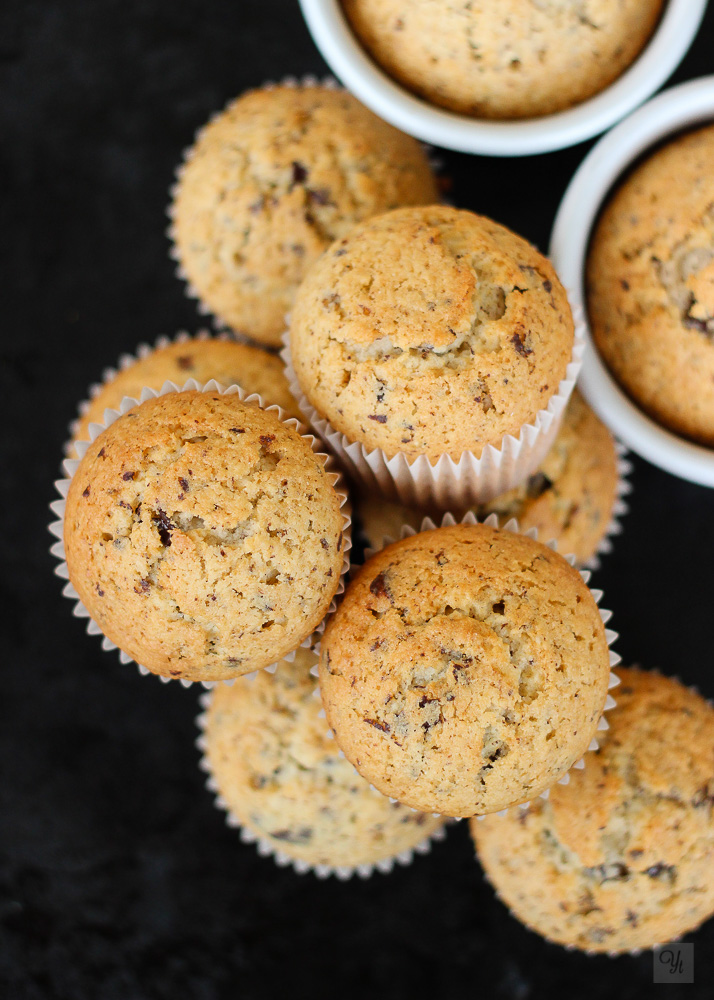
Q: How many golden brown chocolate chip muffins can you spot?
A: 10